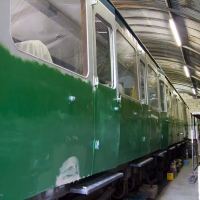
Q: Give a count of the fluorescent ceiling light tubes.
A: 3